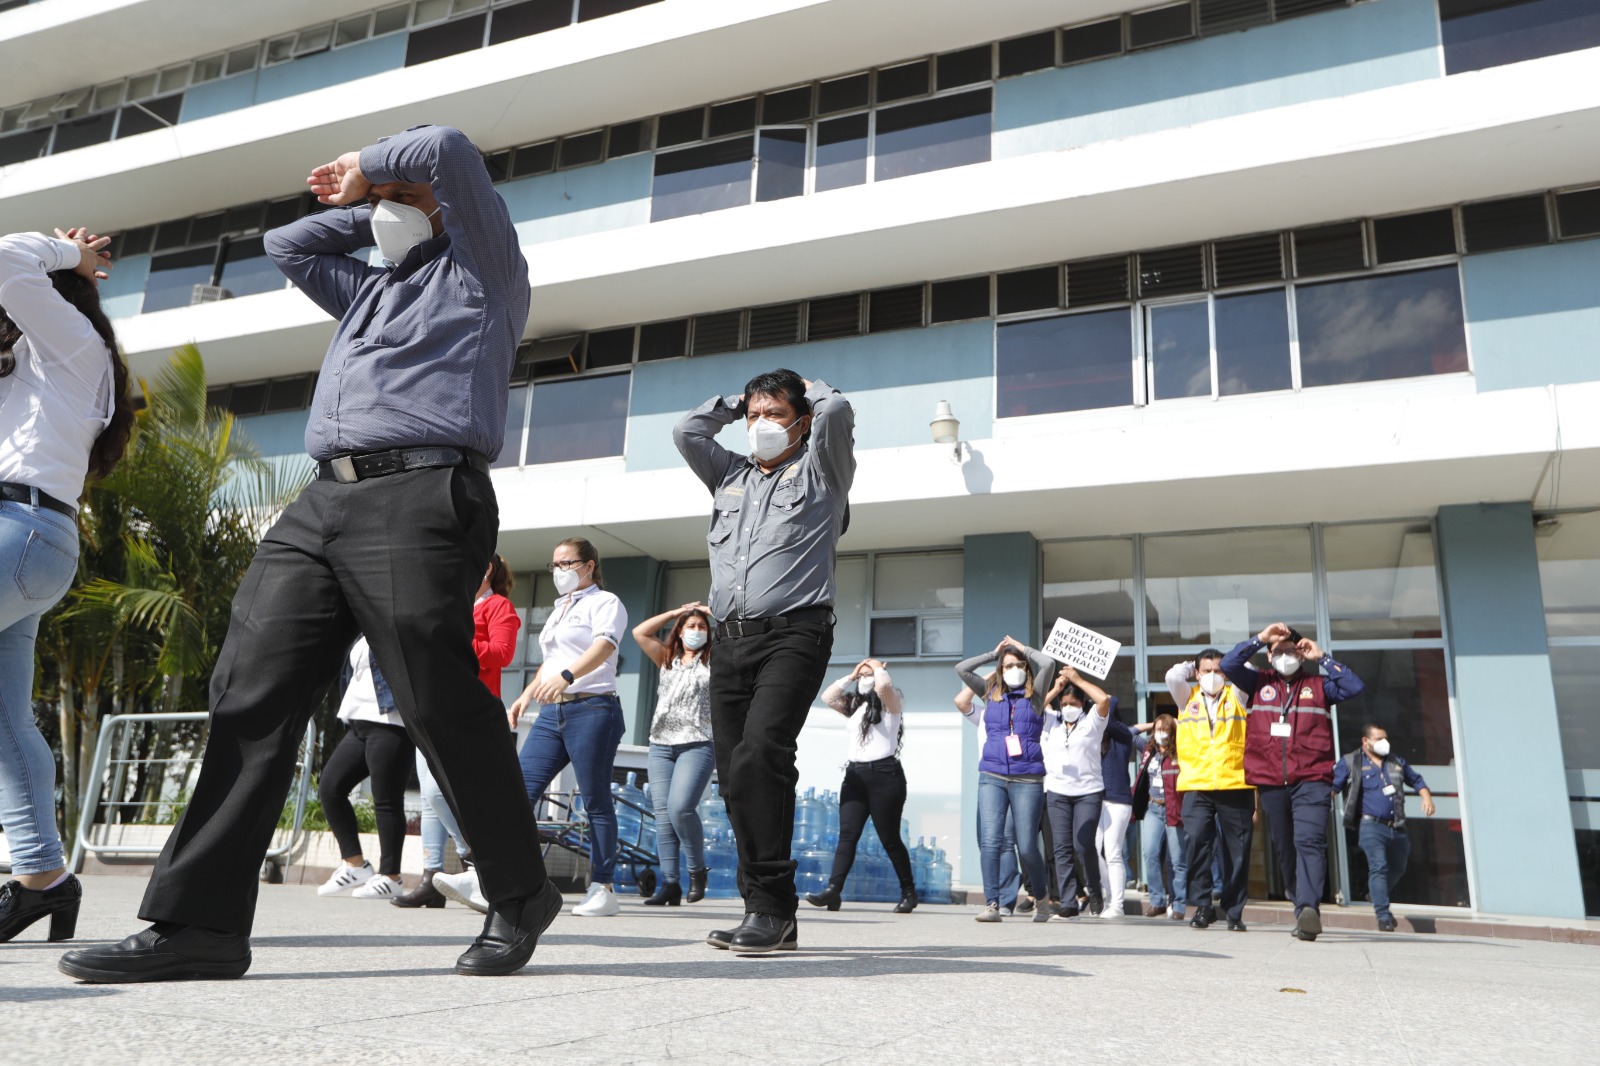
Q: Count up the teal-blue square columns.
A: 3